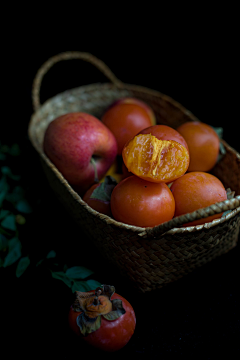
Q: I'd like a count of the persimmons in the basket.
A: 6